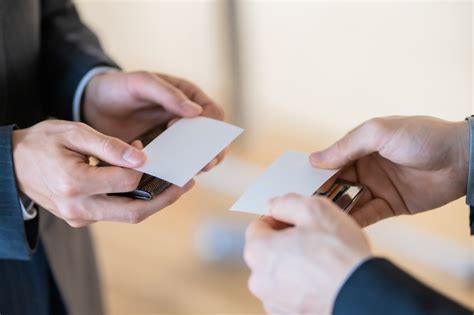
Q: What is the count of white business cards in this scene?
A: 2